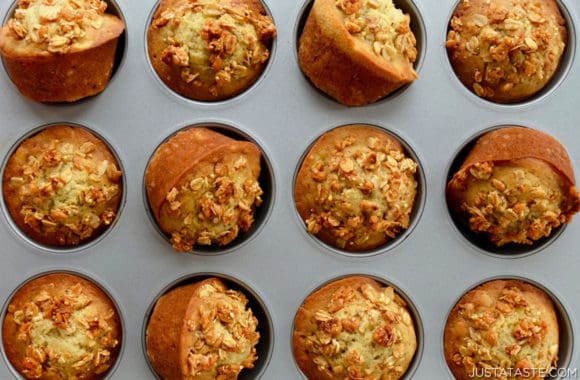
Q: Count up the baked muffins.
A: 12